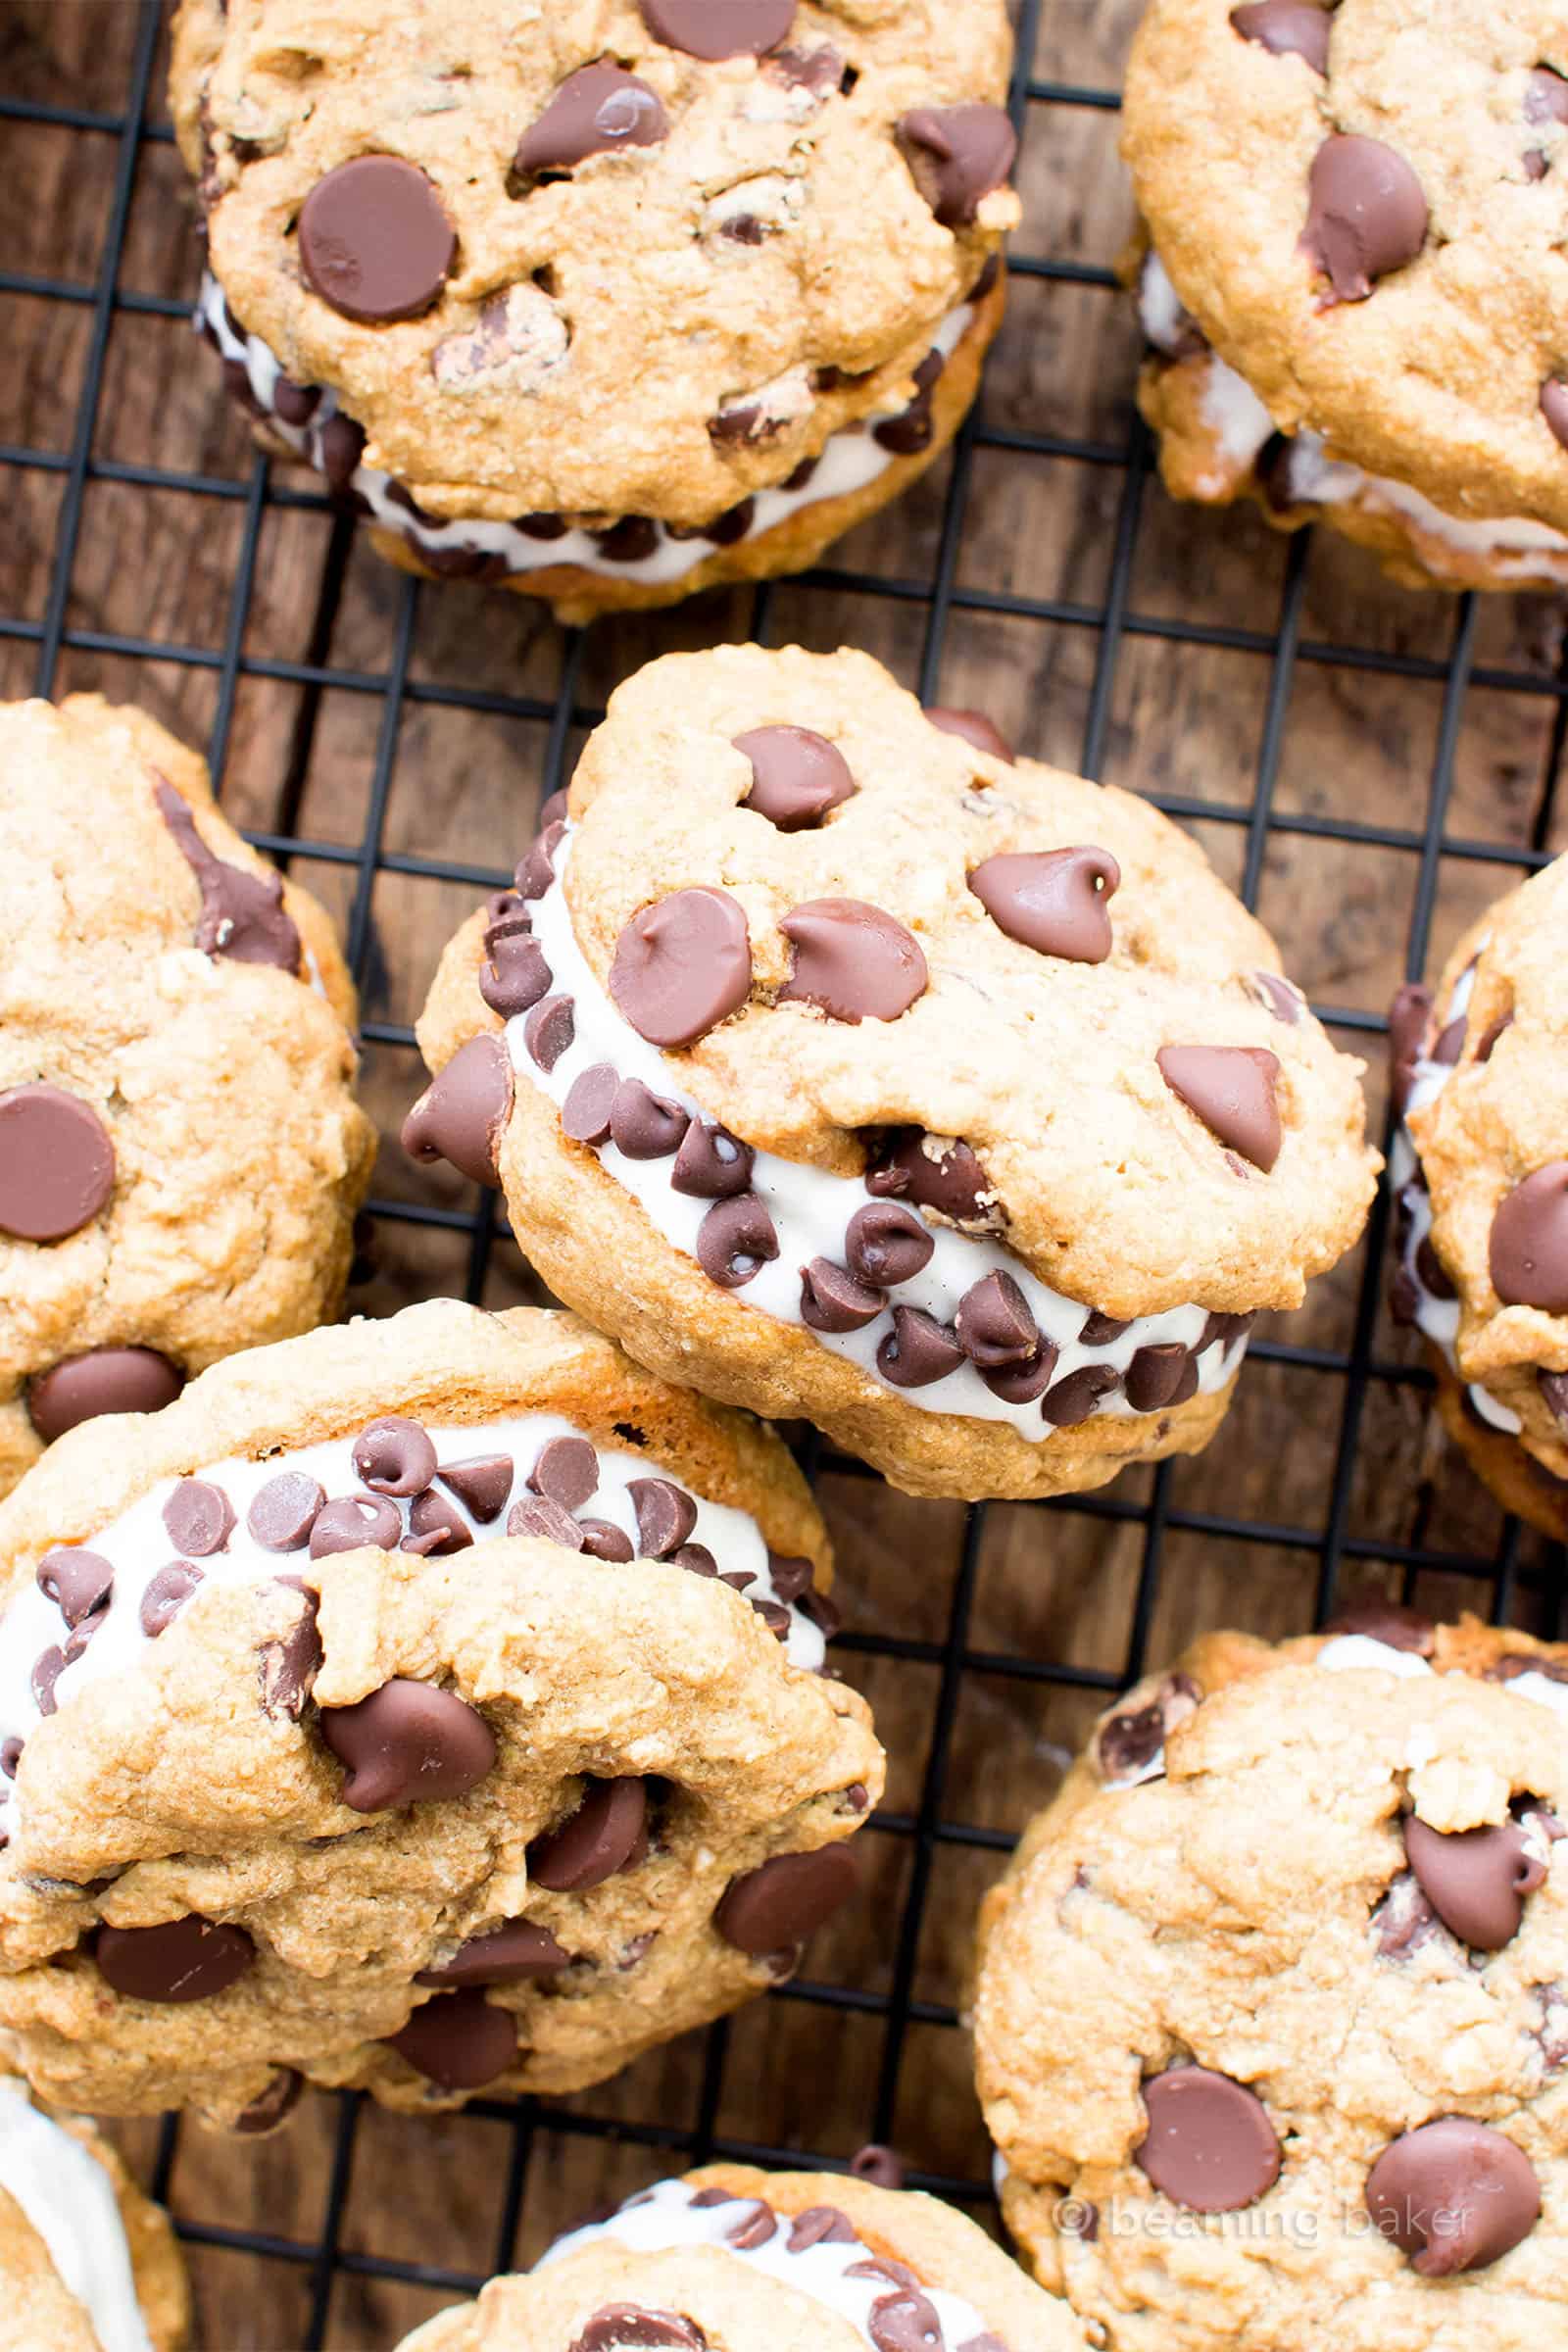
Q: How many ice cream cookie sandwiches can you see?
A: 9